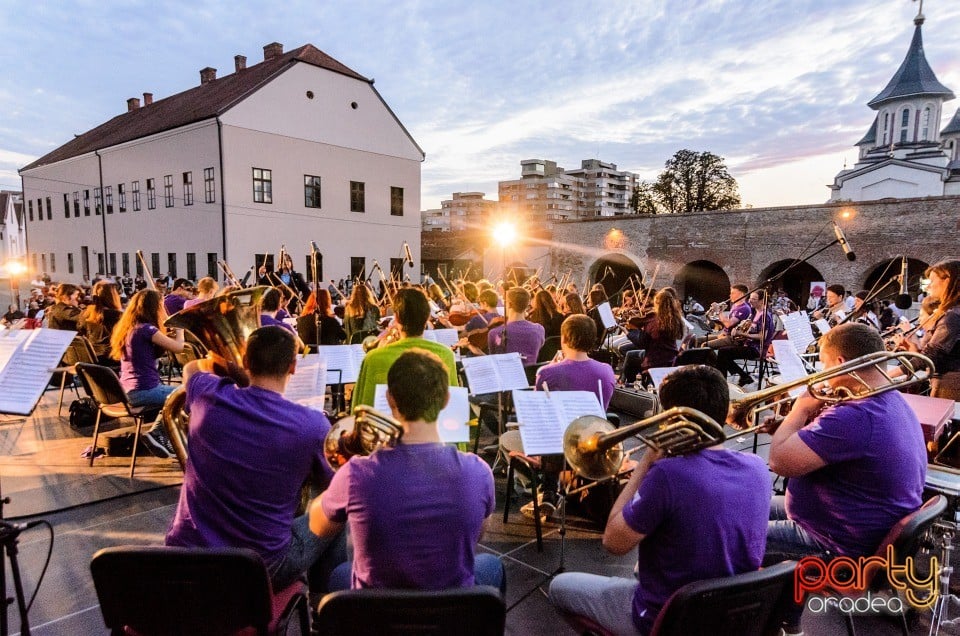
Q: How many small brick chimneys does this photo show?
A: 5